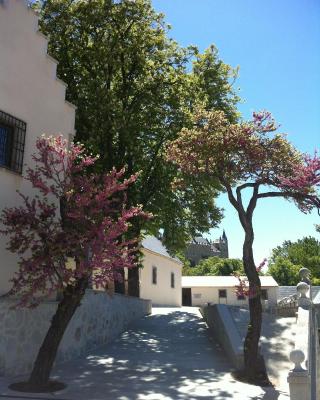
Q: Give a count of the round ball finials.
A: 3